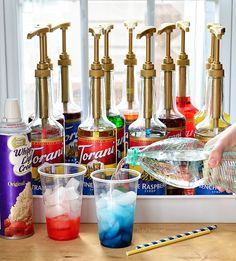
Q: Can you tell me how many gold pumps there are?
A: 11